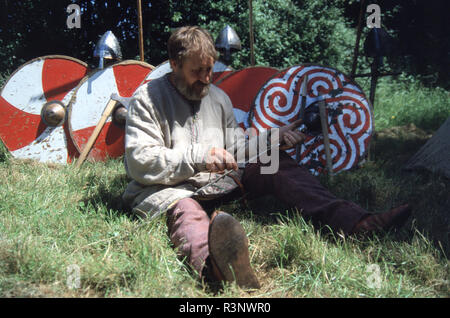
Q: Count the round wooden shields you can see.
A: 5